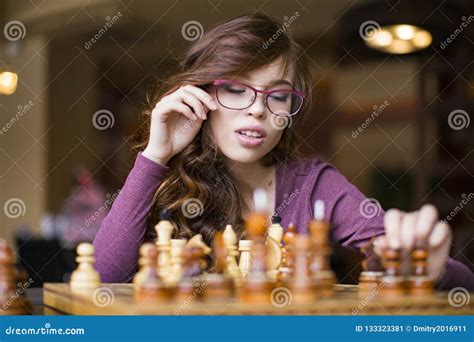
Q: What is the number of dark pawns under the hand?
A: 2